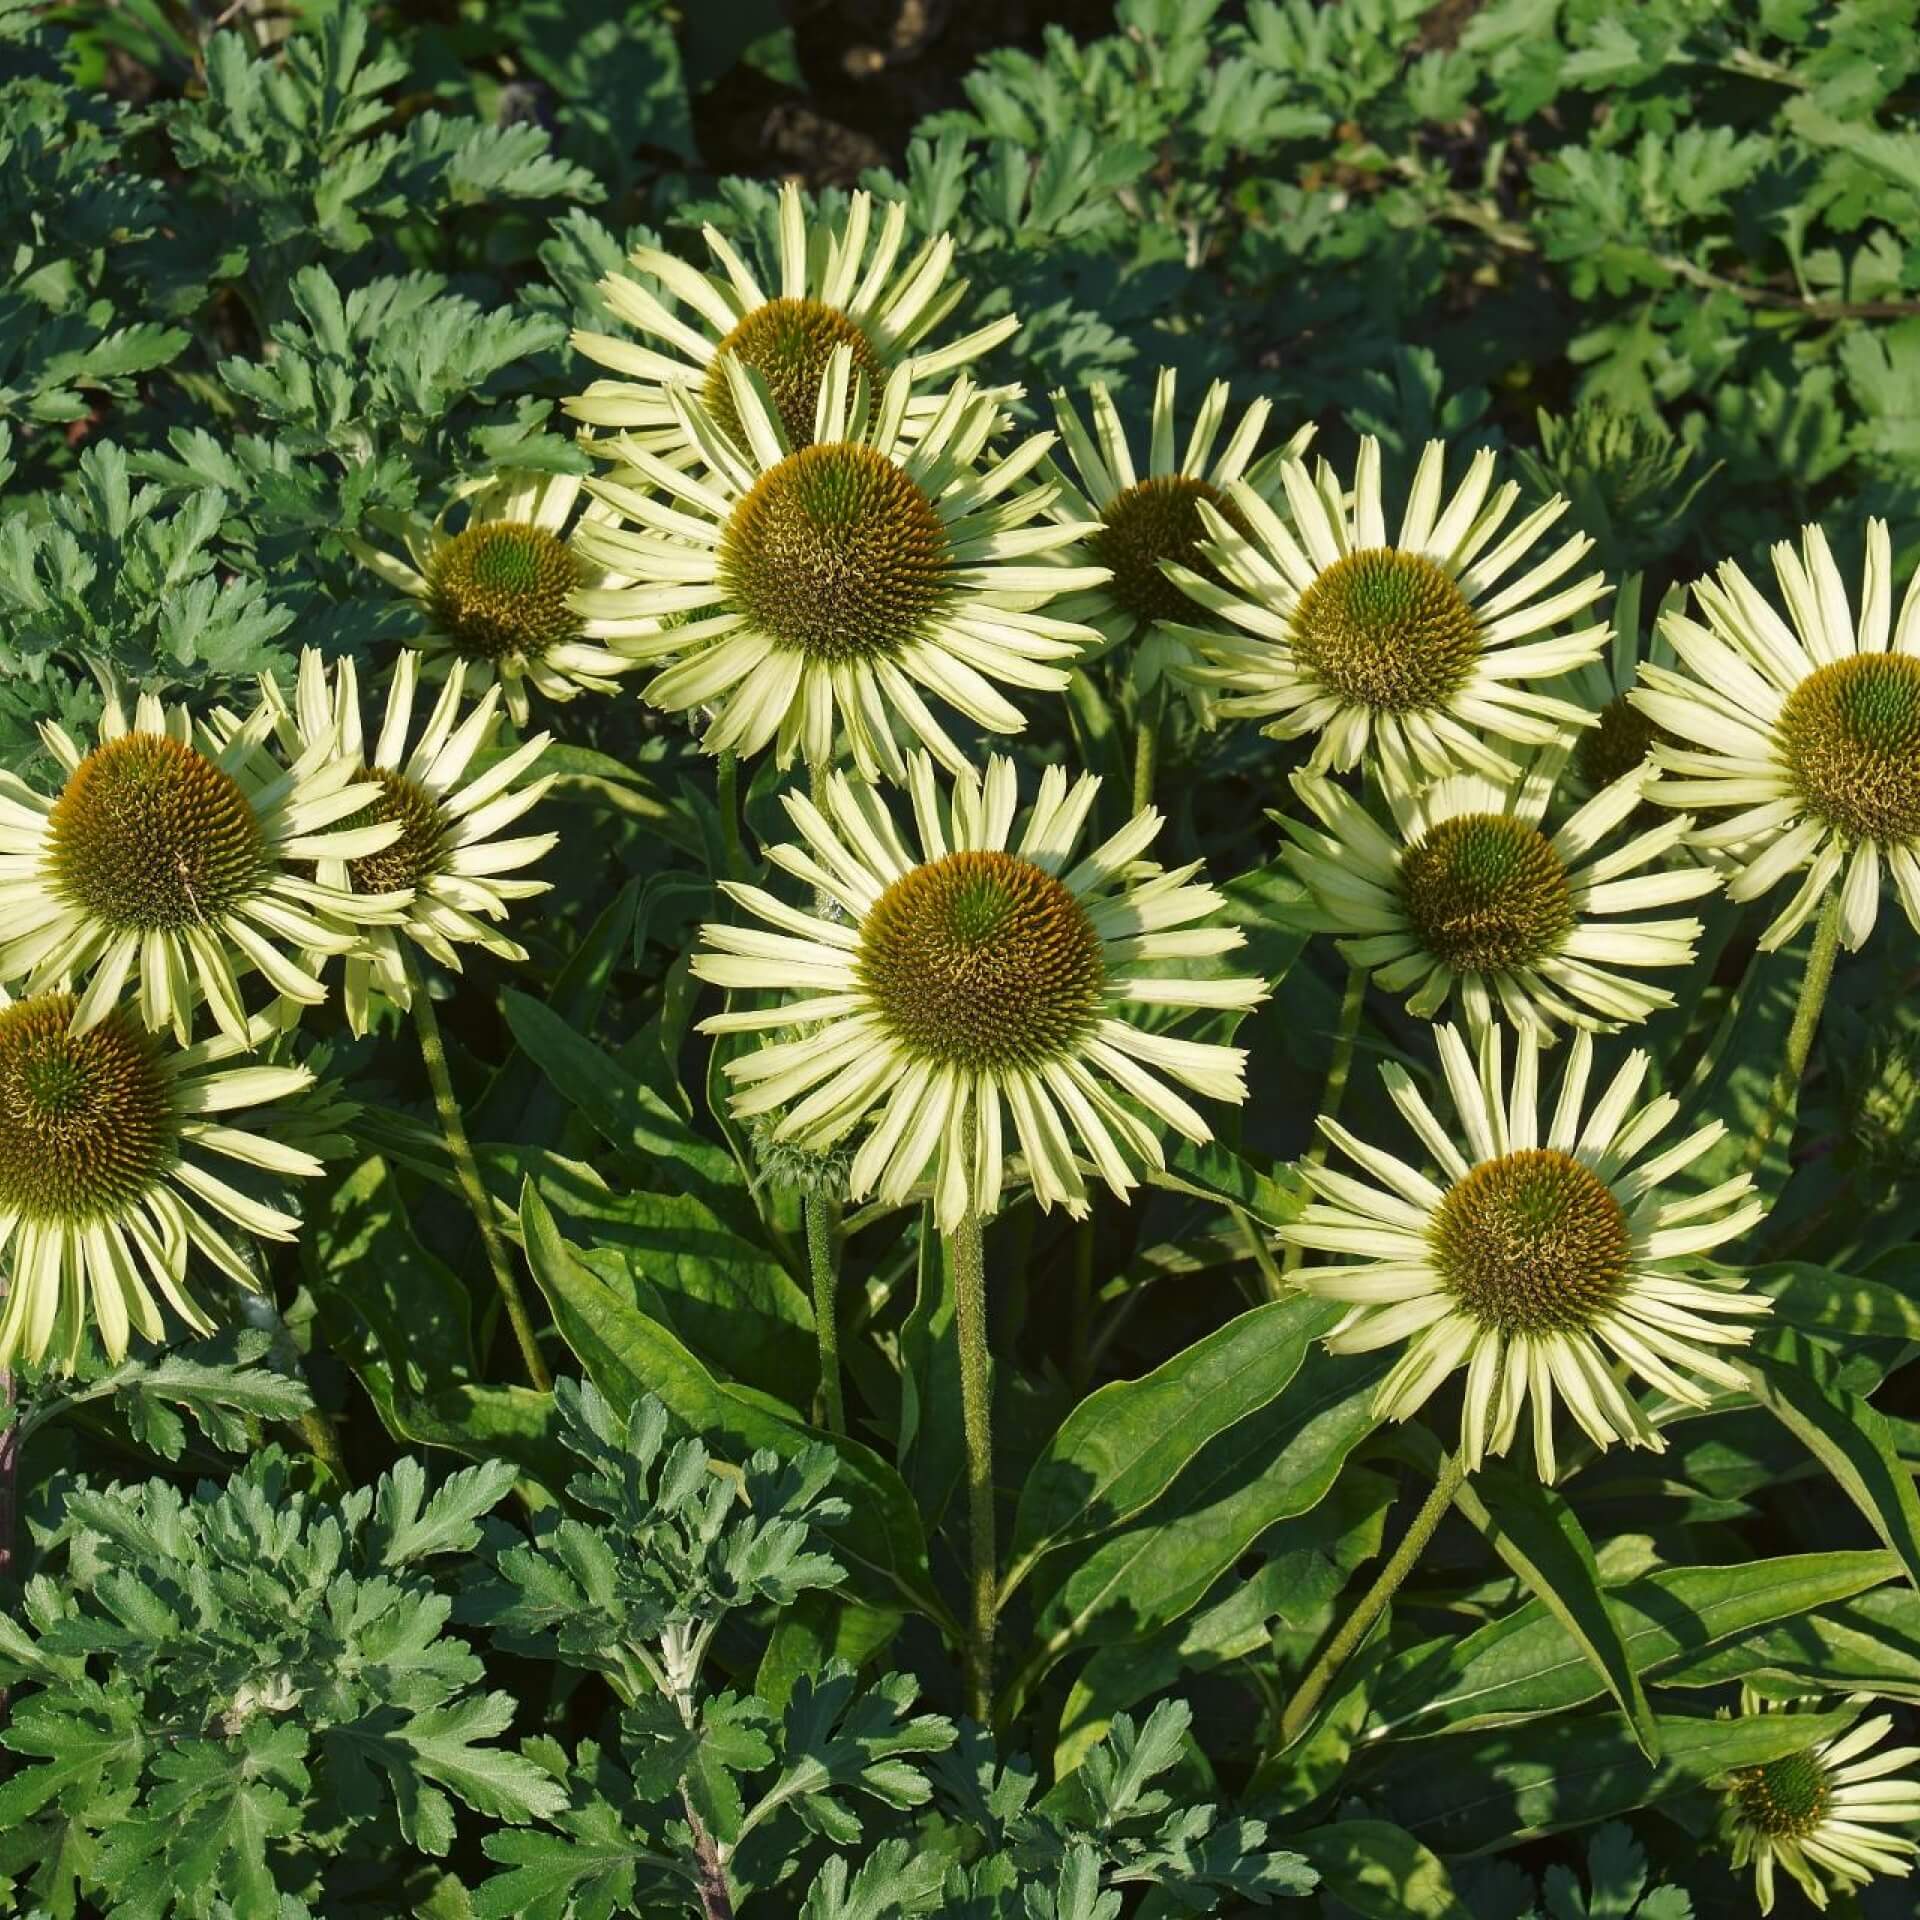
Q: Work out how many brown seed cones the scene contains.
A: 14